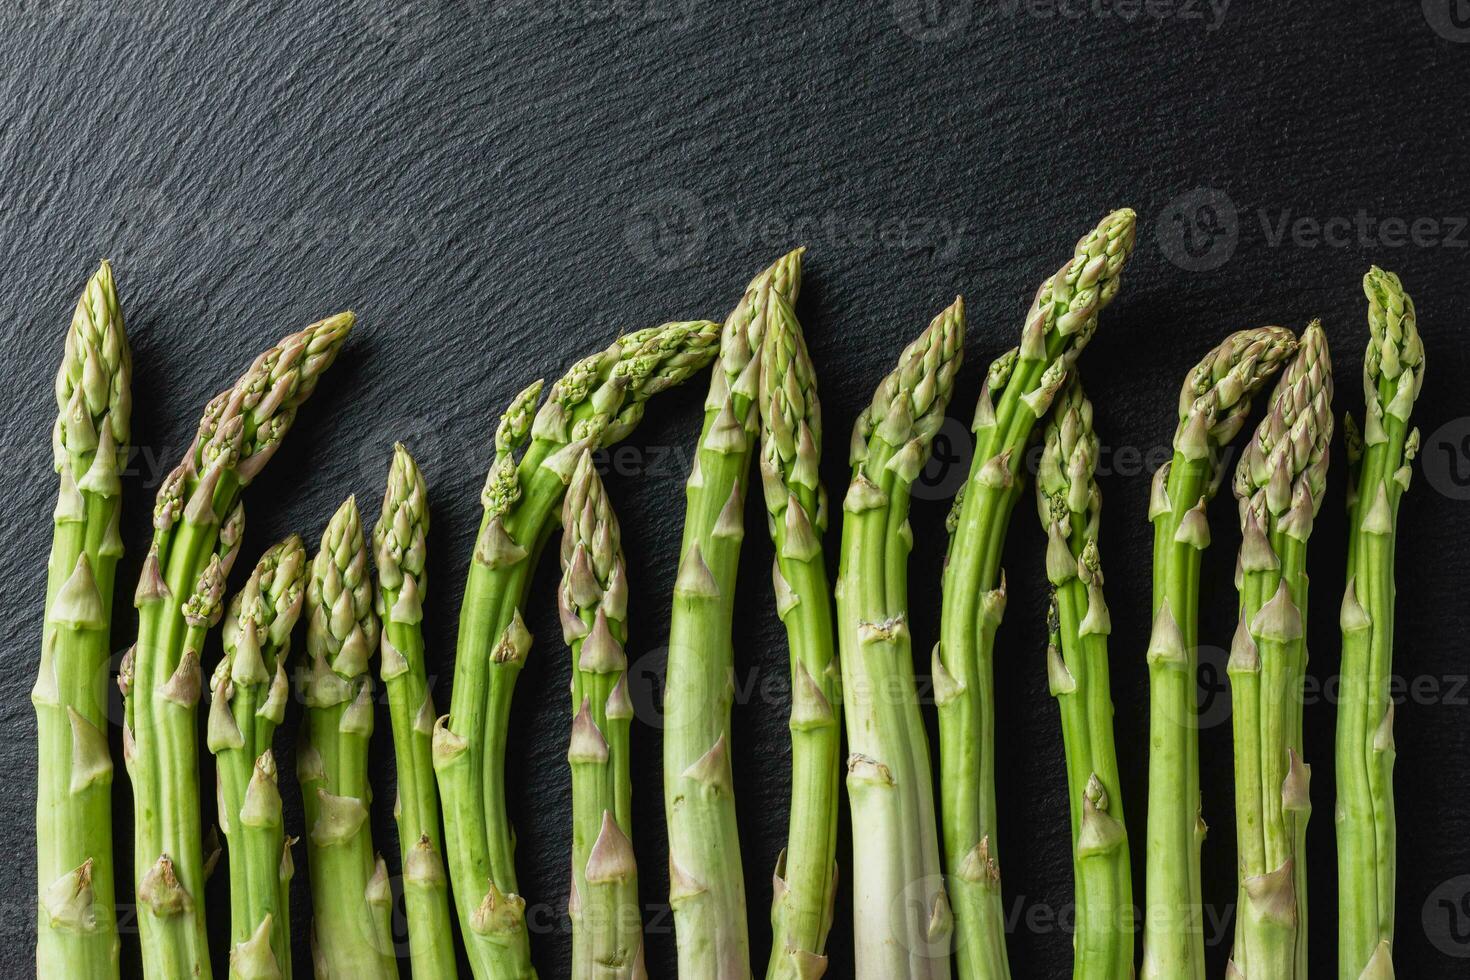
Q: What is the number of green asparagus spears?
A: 15